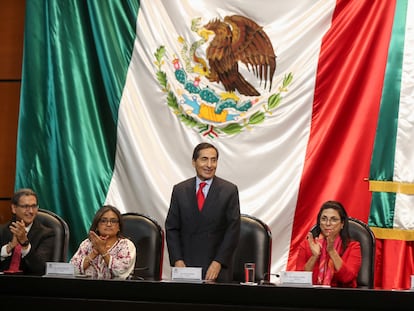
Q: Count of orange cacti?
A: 0